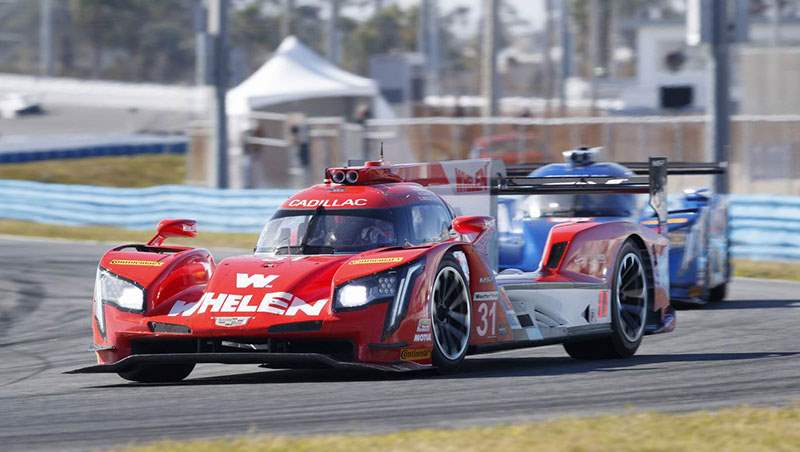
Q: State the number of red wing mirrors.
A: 2